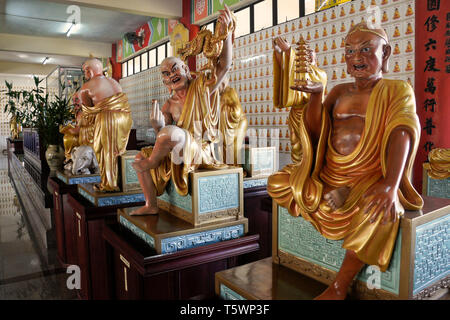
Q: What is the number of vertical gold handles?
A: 3